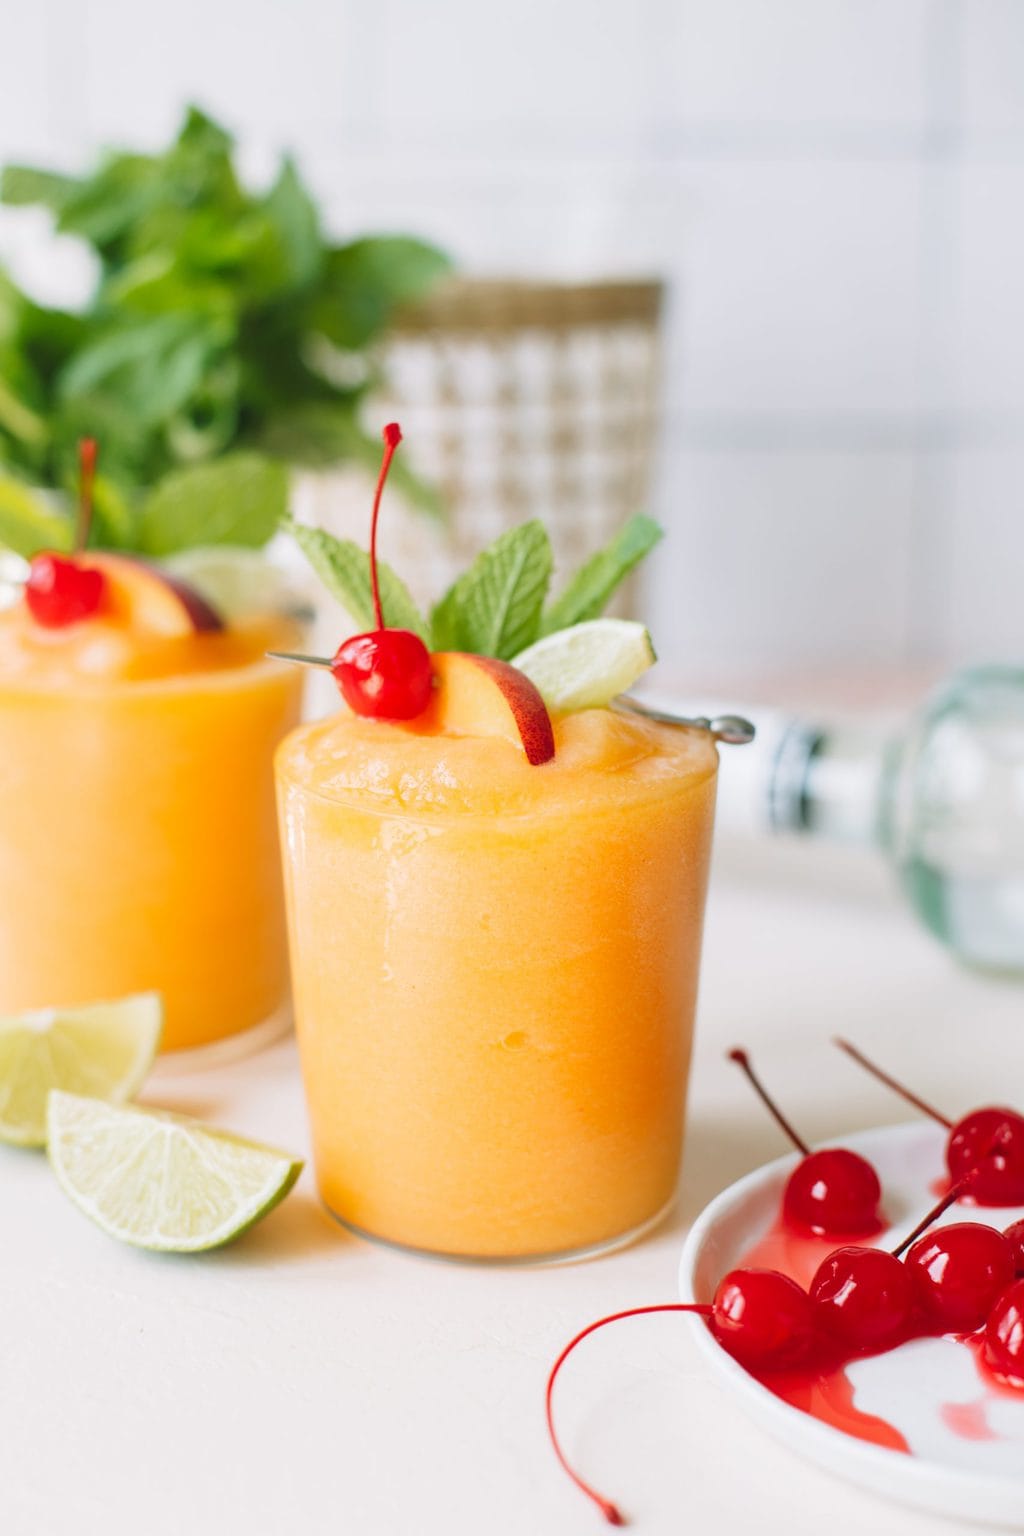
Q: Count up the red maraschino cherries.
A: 9